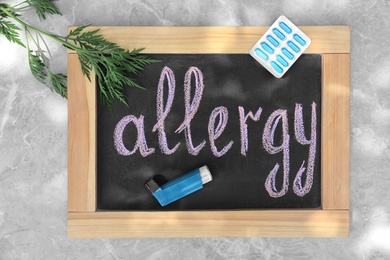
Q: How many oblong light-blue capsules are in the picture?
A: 10